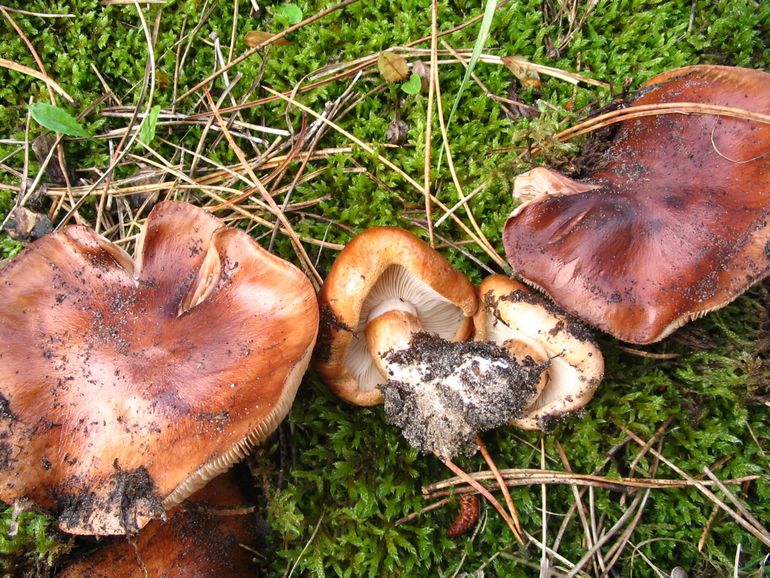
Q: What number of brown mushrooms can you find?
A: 5